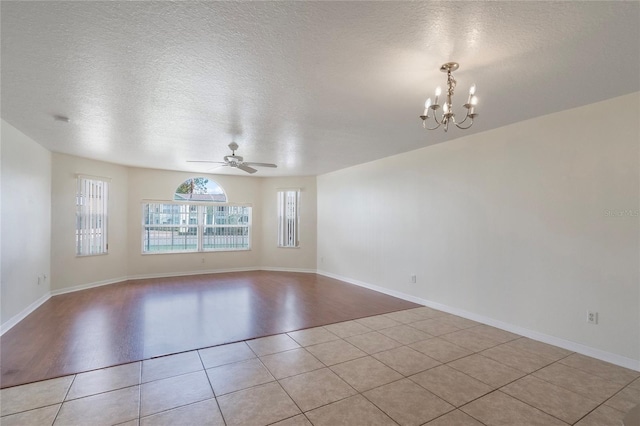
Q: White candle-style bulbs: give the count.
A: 5